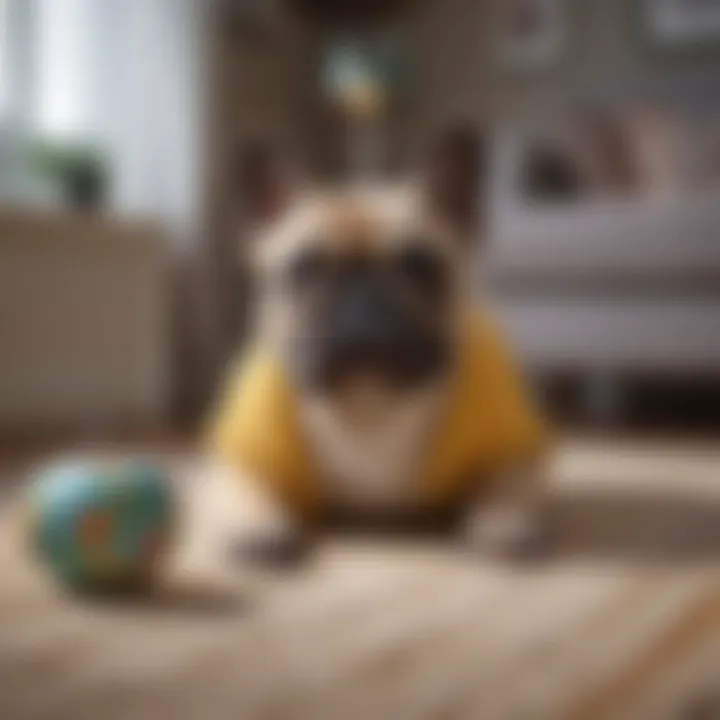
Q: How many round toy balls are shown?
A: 1